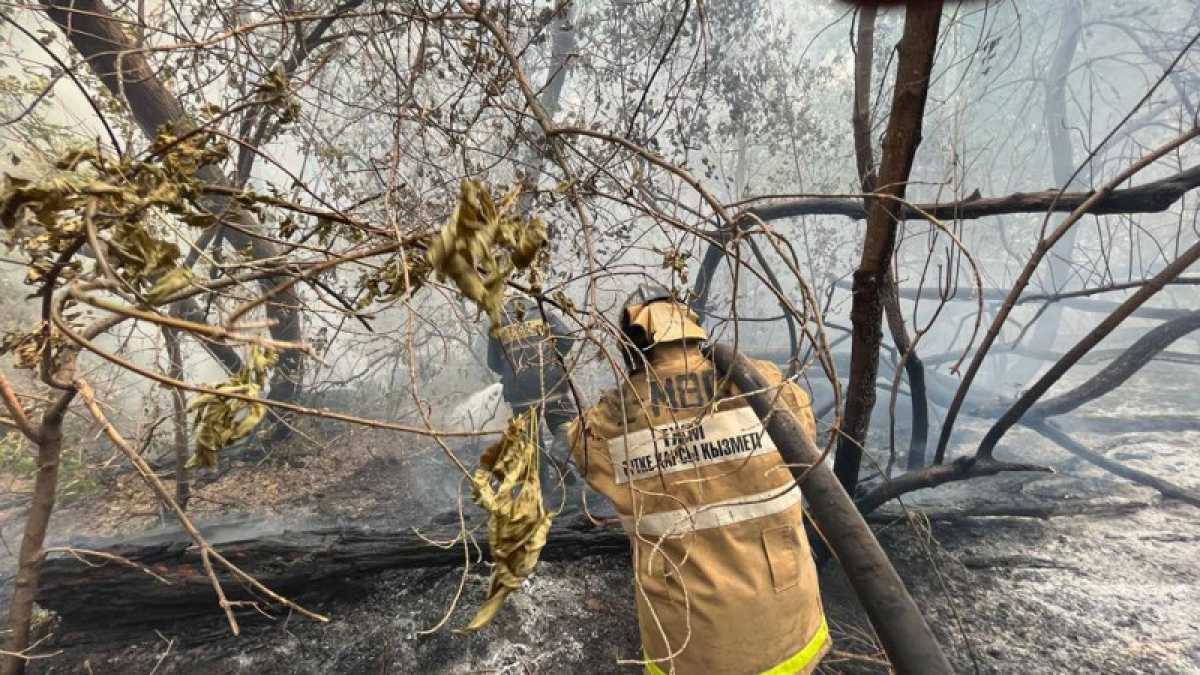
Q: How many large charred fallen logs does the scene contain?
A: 1